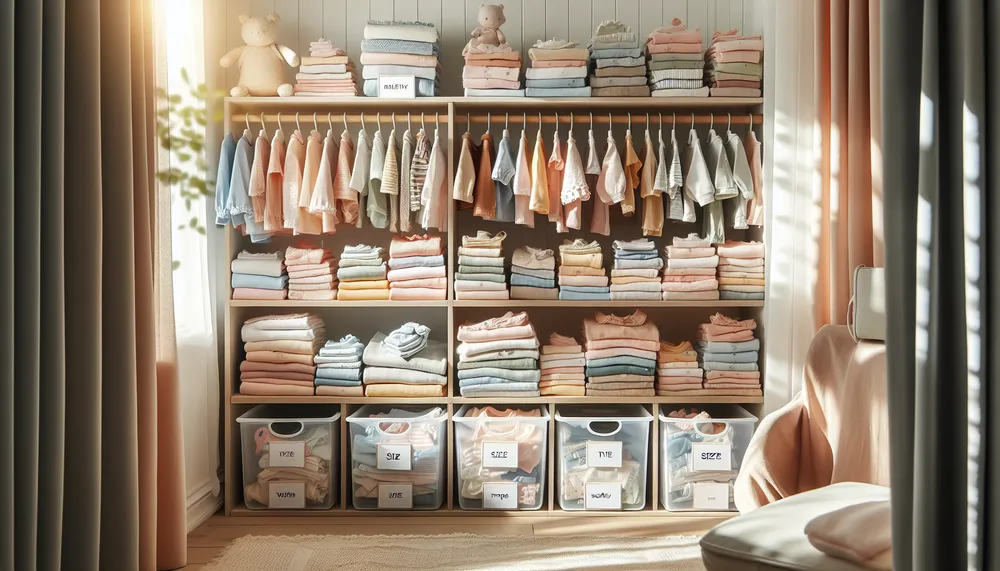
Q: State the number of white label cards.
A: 11